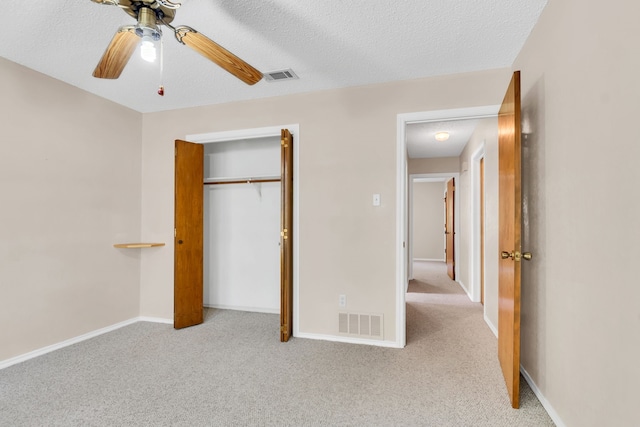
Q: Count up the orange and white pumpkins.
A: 0